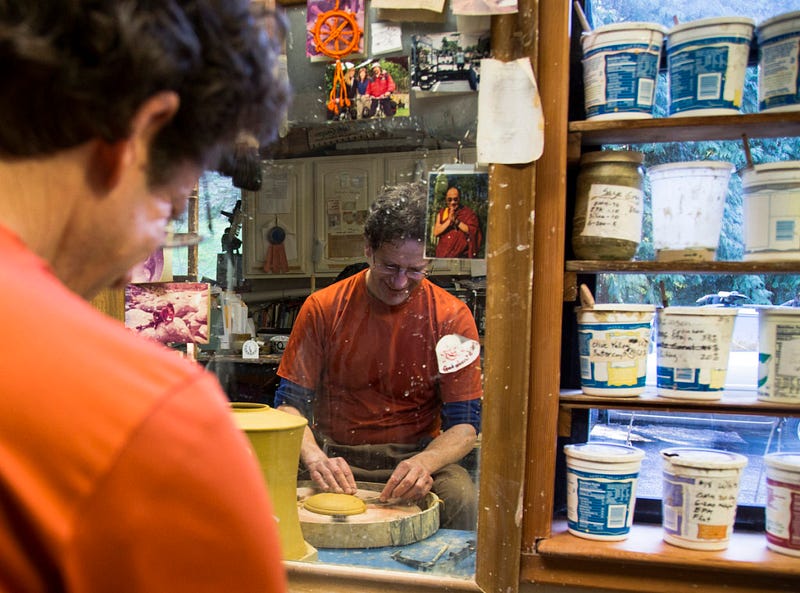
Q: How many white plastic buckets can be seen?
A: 11